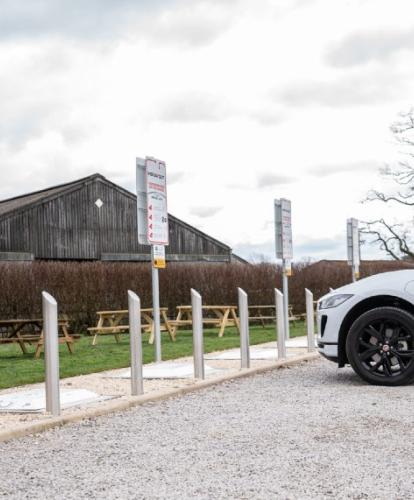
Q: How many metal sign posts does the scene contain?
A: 3